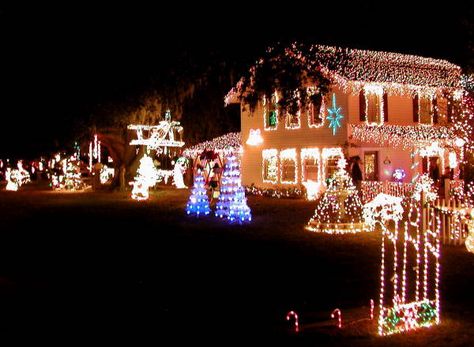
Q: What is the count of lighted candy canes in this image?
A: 3